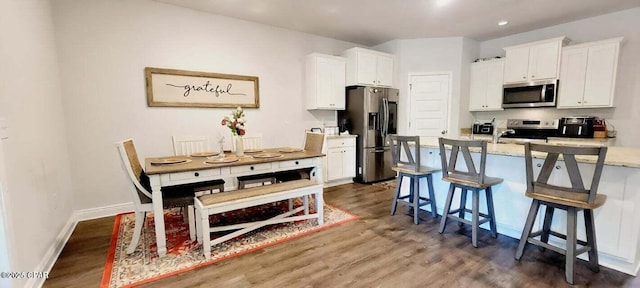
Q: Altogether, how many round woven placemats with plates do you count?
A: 6